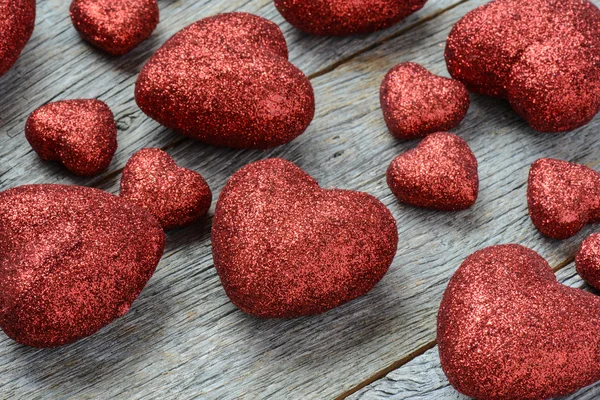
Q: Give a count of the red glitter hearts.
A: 14